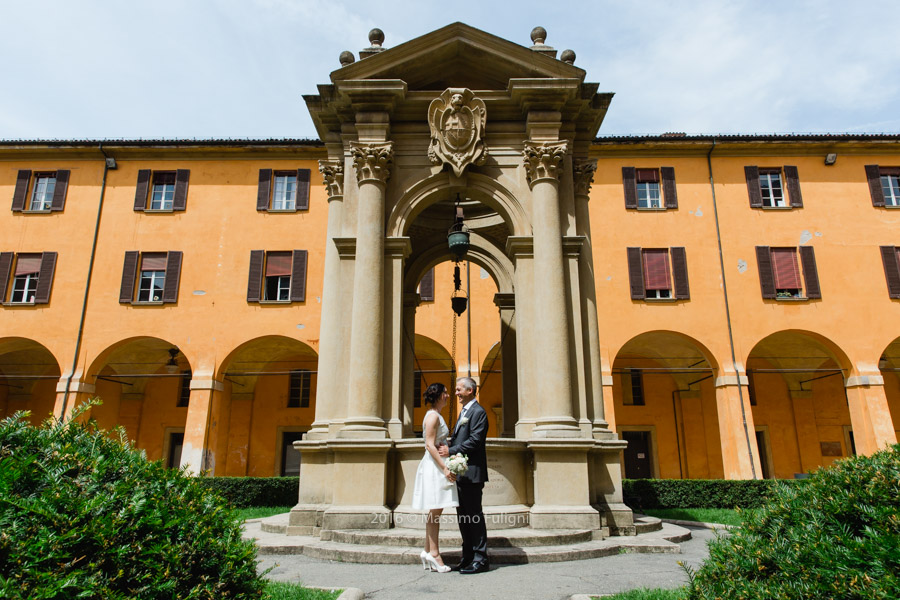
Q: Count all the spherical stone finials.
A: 4